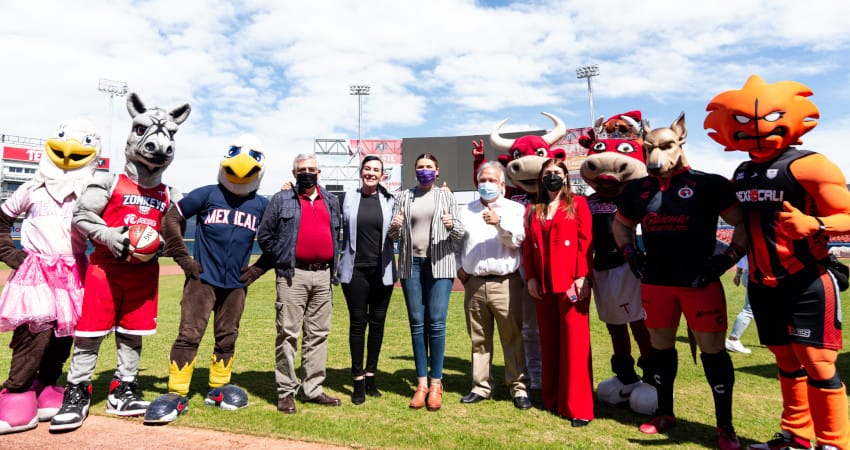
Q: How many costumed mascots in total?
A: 7